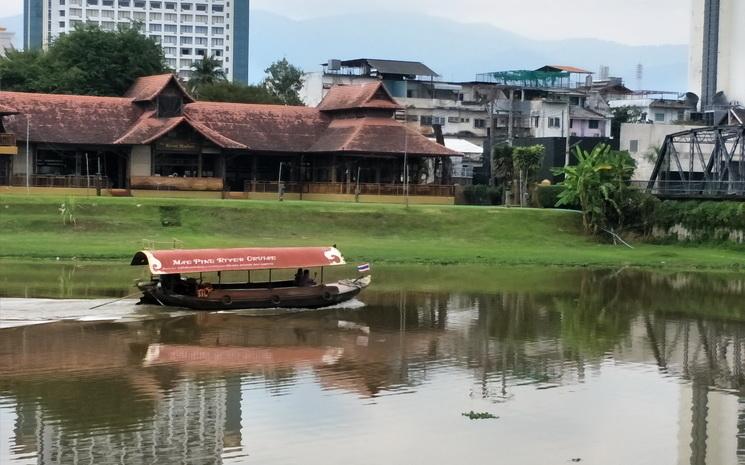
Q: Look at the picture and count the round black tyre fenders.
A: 3